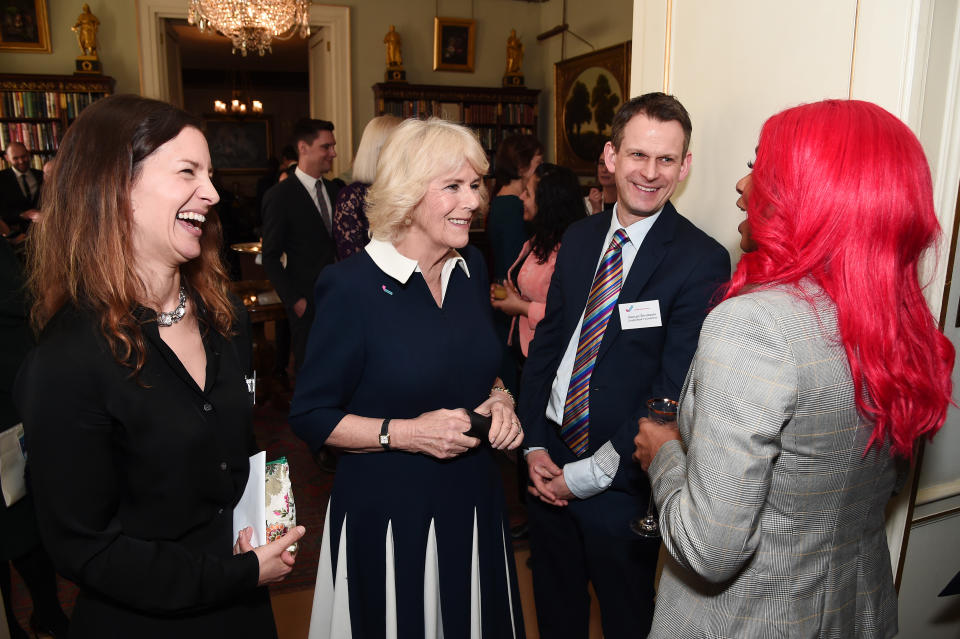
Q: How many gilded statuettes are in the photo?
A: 3